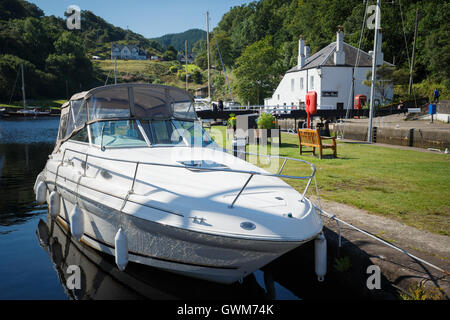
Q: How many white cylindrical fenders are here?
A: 5